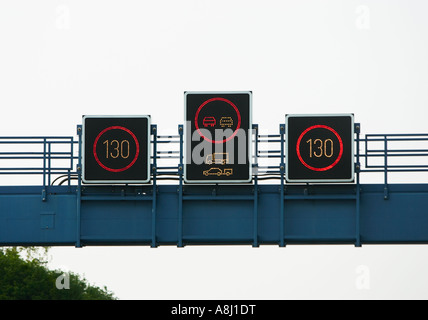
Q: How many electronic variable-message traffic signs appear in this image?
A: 3